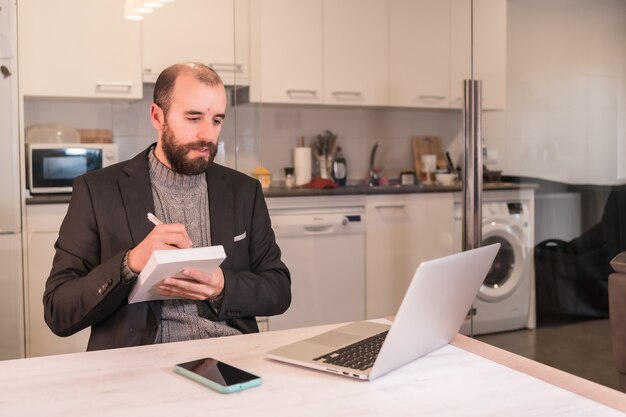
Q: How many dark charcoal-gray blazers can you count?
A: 1